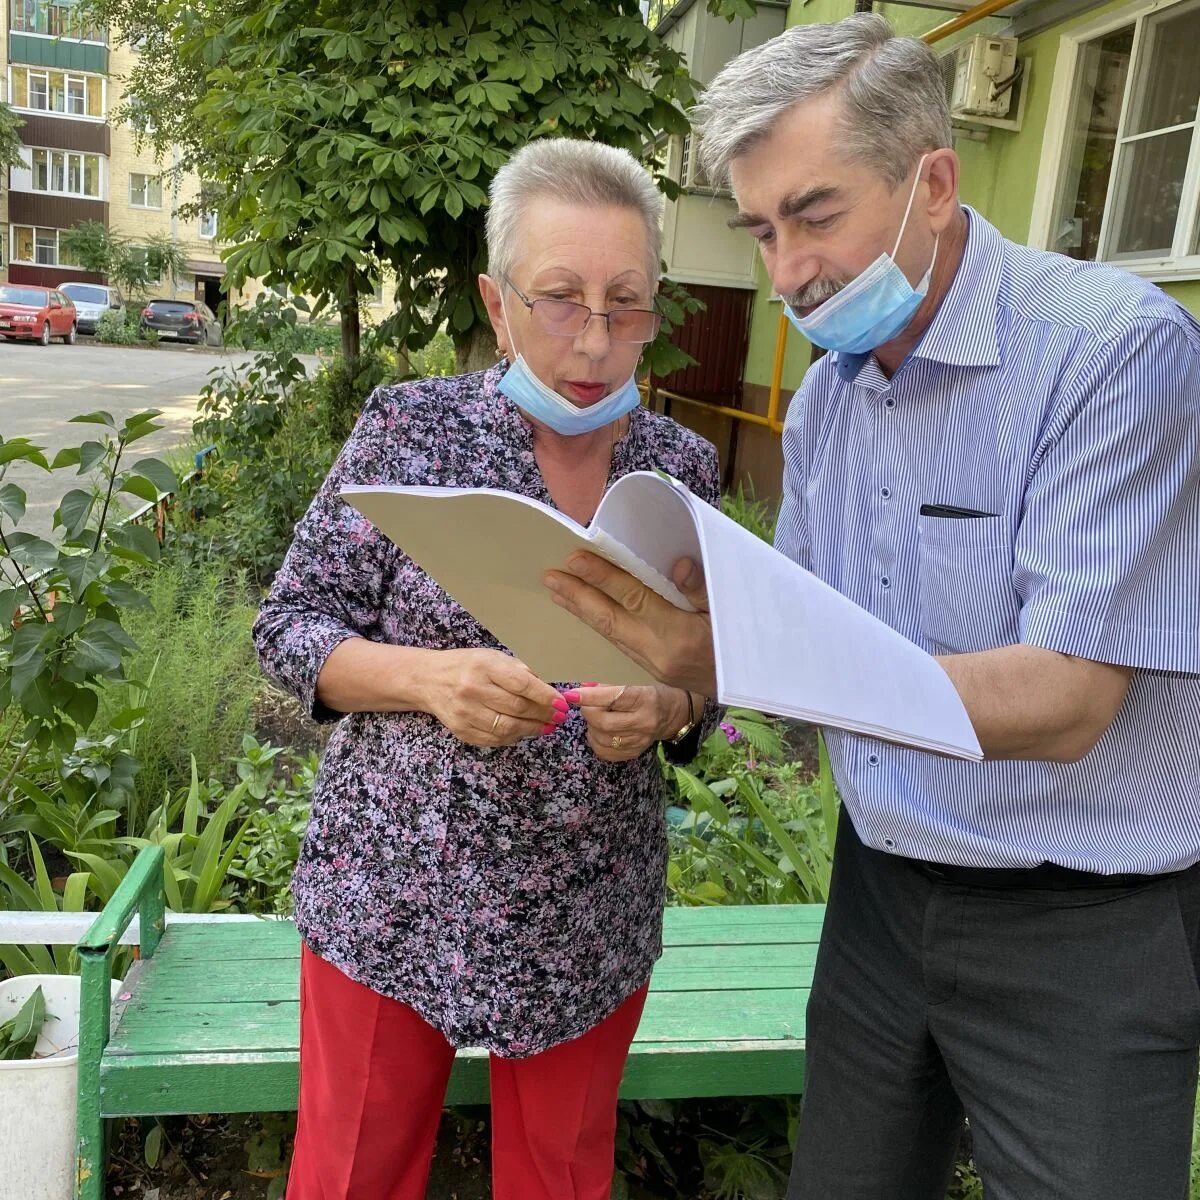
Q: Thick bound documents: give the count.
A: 1